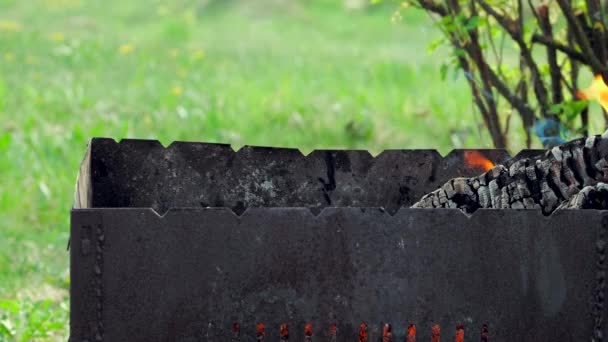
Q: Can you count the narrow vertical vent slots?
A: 11